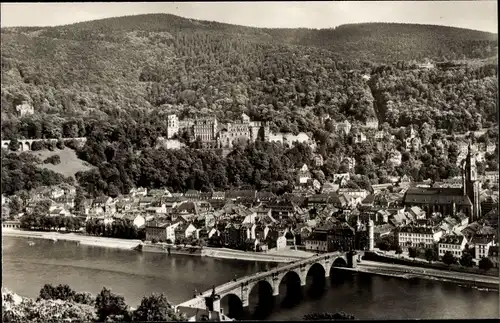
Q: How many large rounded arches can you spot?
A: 5